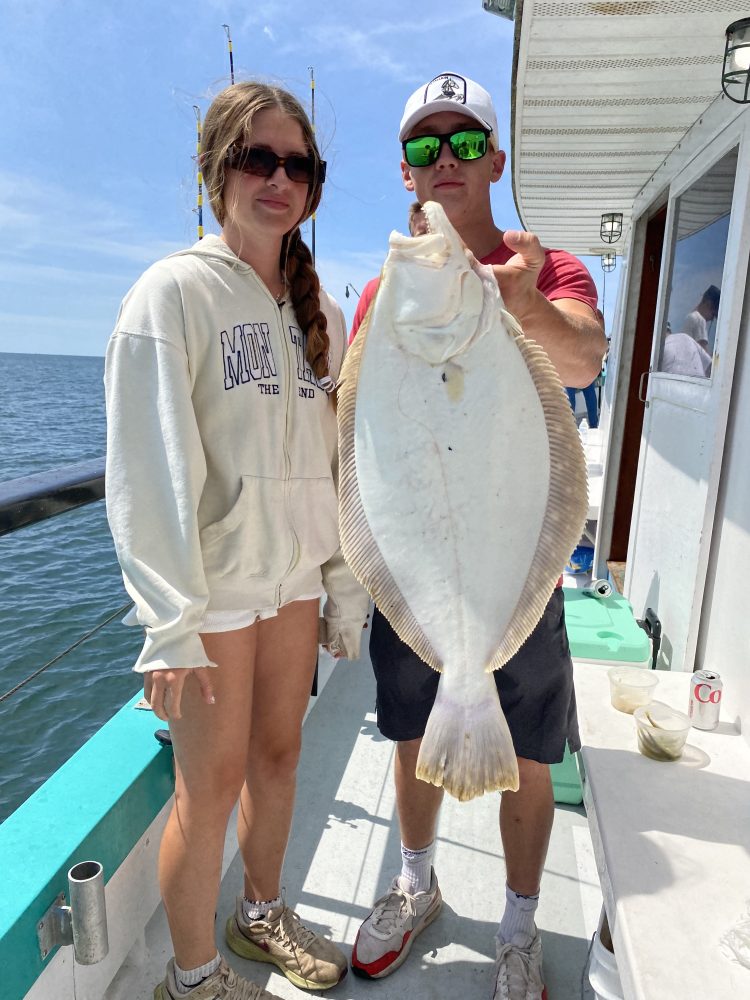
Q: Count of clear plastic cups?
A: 2